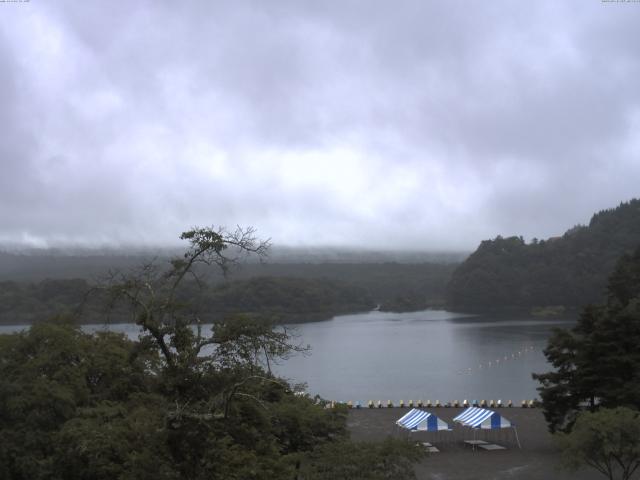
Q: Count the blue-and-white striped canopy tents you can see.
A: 2